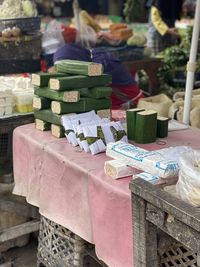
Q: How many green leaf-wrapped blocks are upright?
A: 3